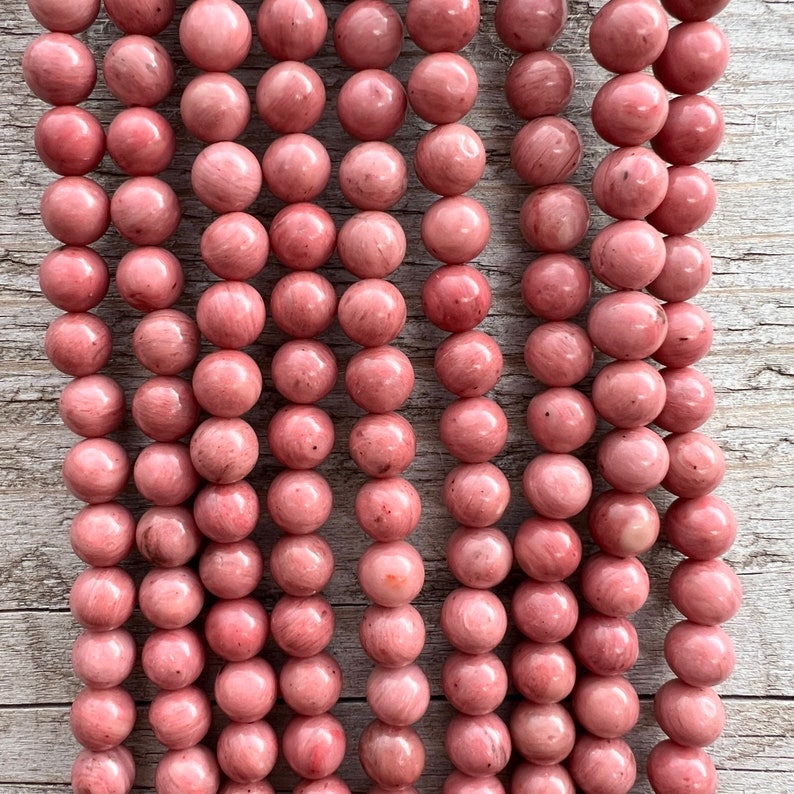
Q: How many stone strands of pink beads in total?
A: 9